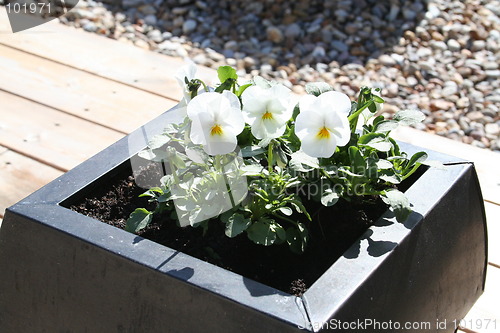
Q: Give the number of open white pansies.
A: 3